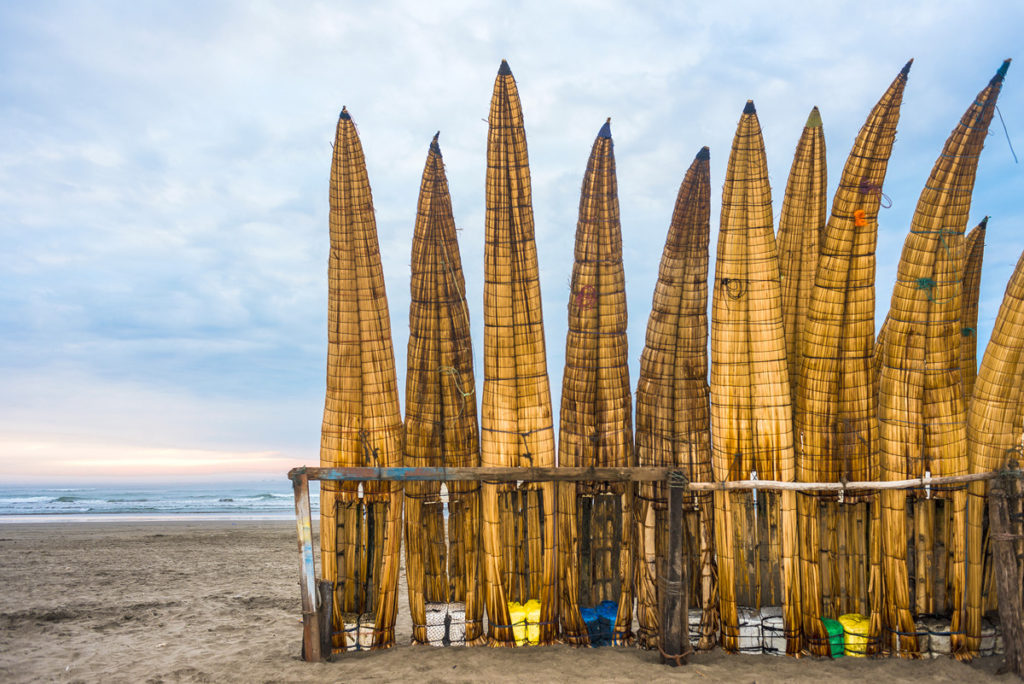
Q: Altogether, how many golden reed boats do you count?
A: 11